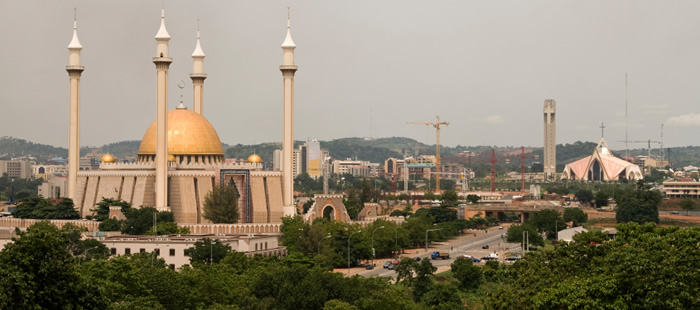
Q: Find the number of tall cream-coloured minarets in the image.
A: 4